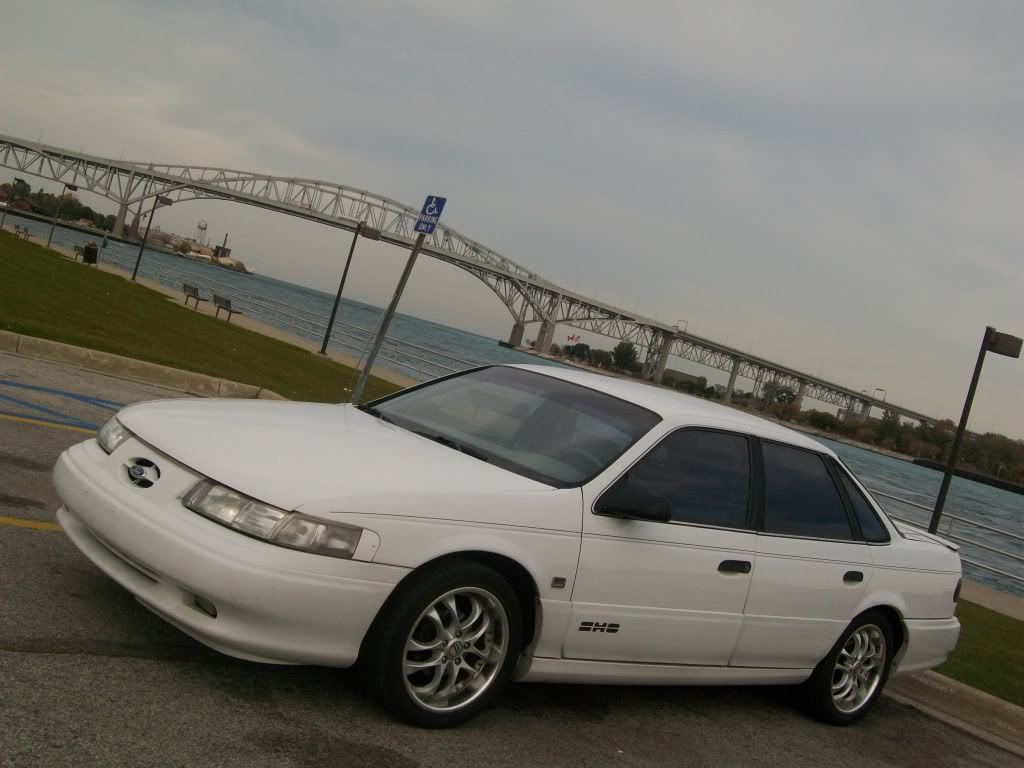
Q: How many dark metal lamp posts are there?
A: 5